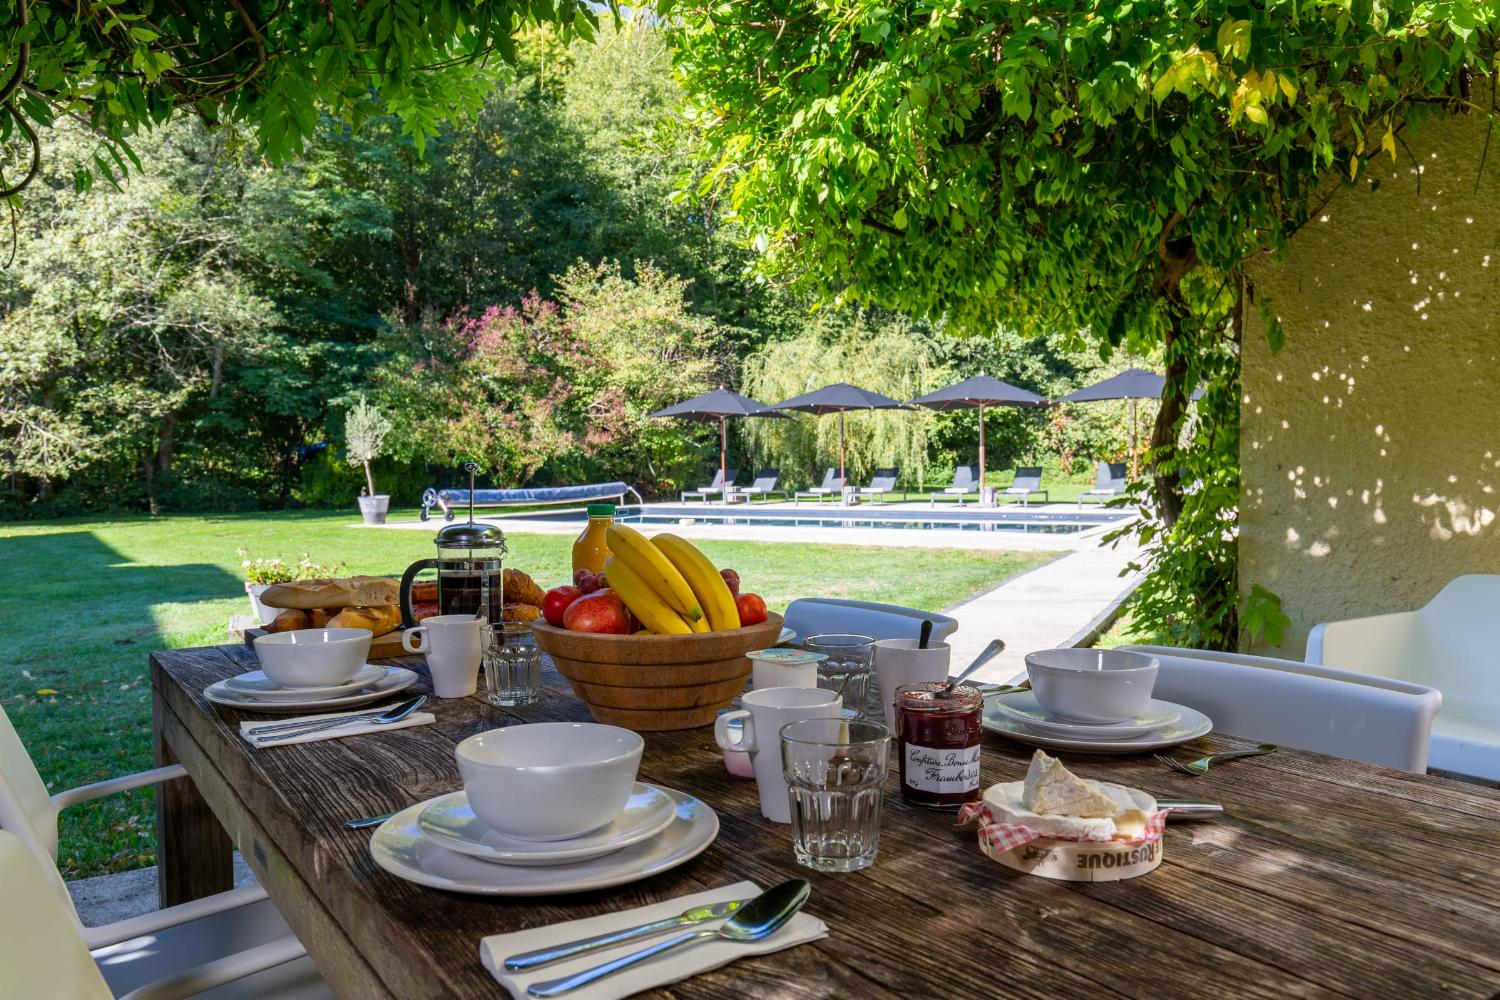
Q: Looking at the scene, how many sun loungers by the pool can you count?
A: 7